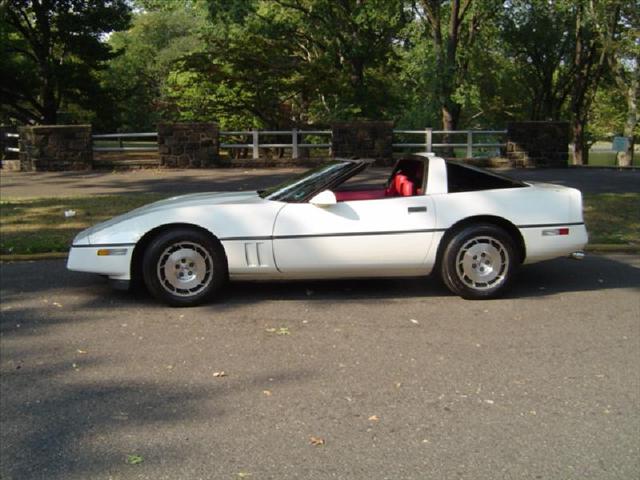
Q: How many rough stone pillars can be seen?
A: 4